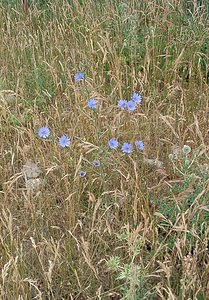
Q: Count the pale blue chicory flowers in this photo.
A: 12